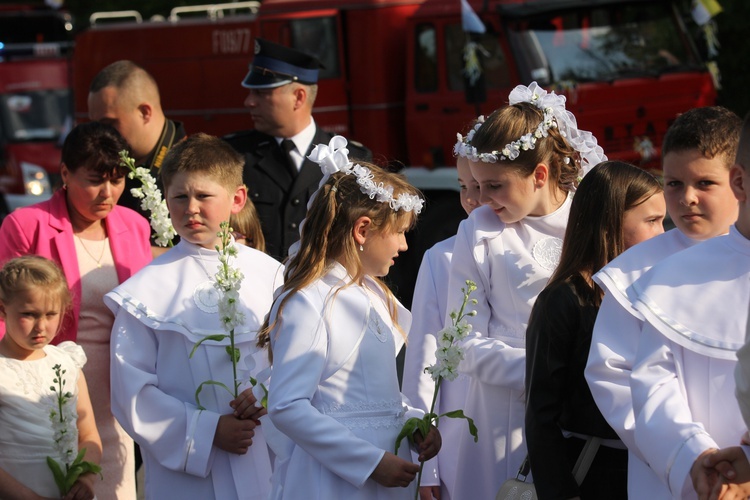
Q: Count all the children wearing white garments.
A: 7